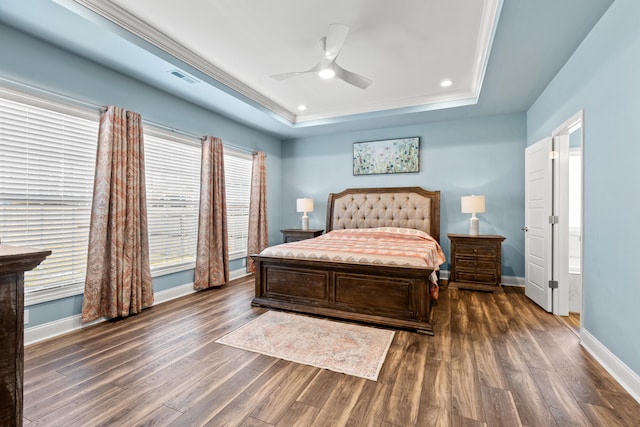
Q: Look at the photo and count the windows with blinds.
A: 3